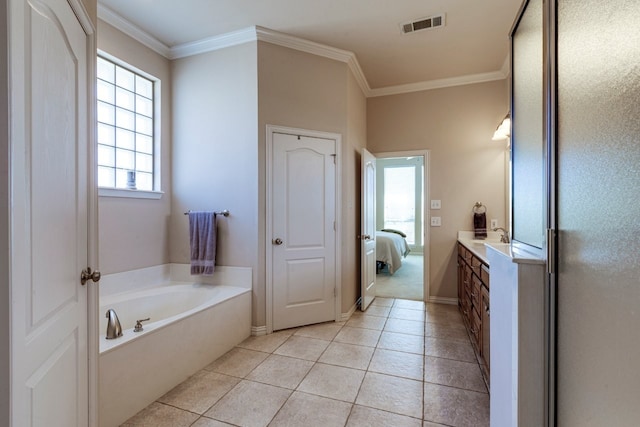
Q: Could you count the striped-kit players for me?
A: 0